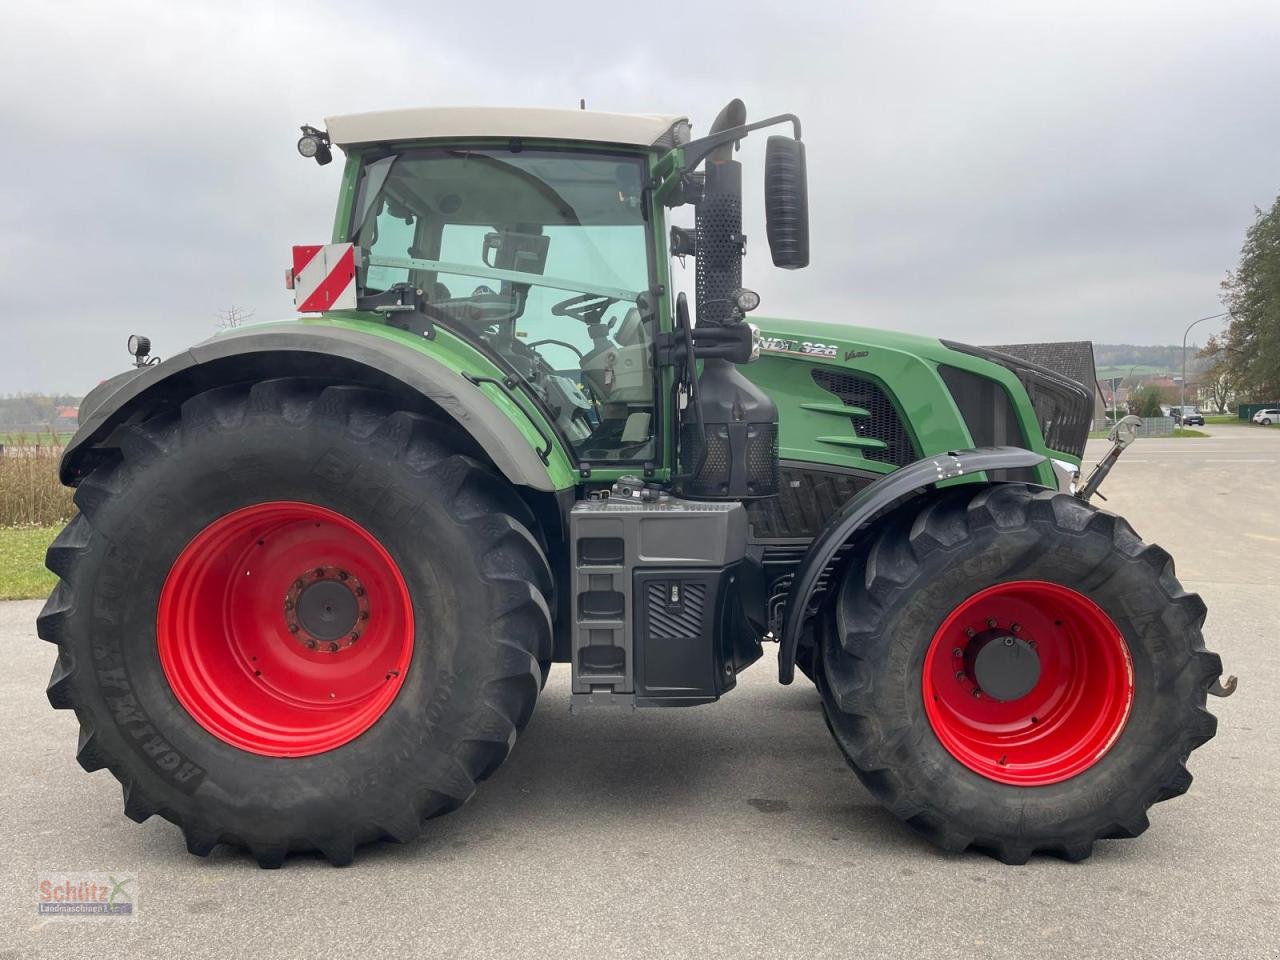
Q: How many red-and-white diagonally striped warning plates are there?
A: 1